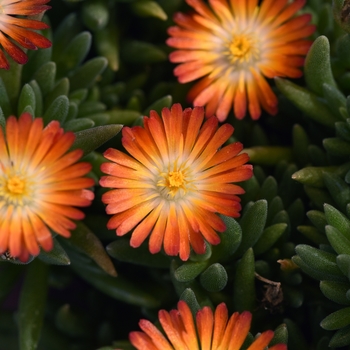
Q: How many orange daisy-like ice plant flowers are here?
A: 5